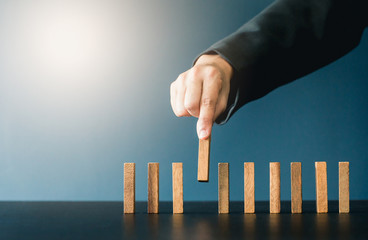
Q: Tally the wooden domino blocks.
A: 10